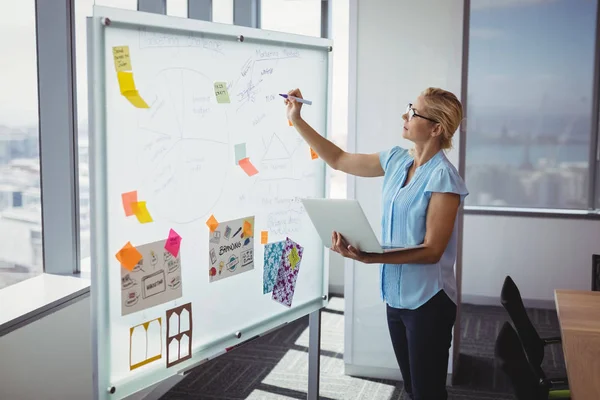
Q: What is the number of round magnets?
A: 6